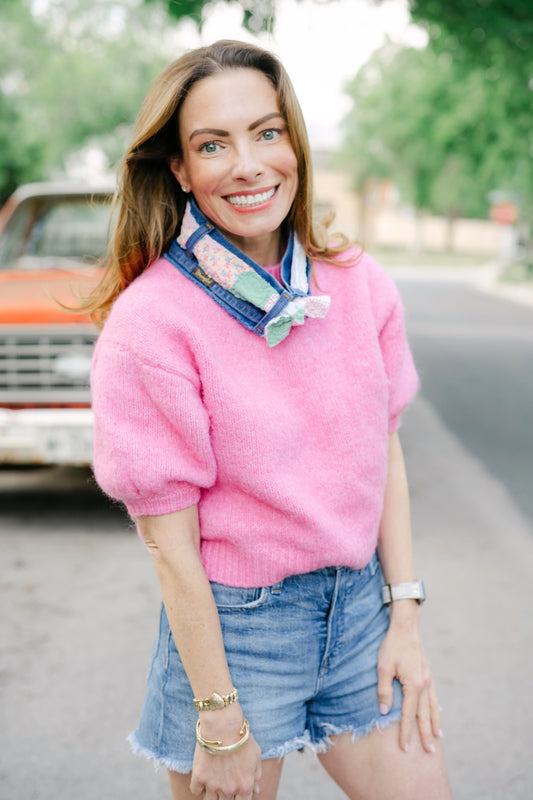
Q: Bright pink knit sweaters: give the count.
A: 1